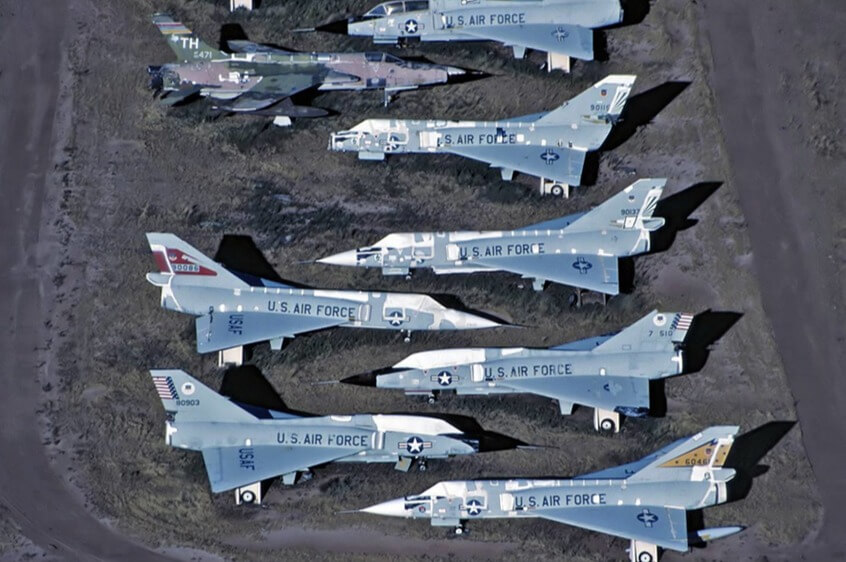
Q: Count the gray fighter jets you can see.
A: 7